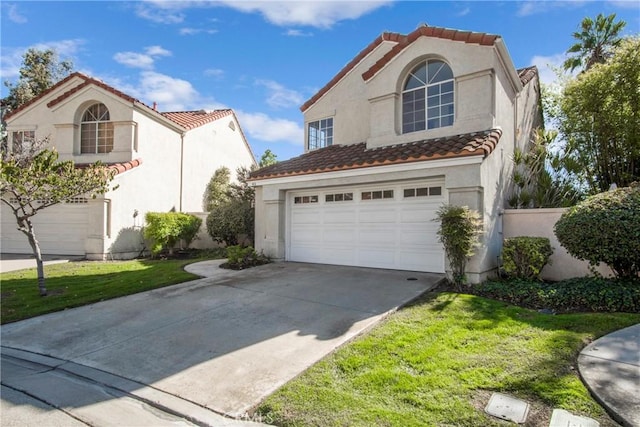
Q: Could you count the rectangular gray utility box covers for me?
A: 2